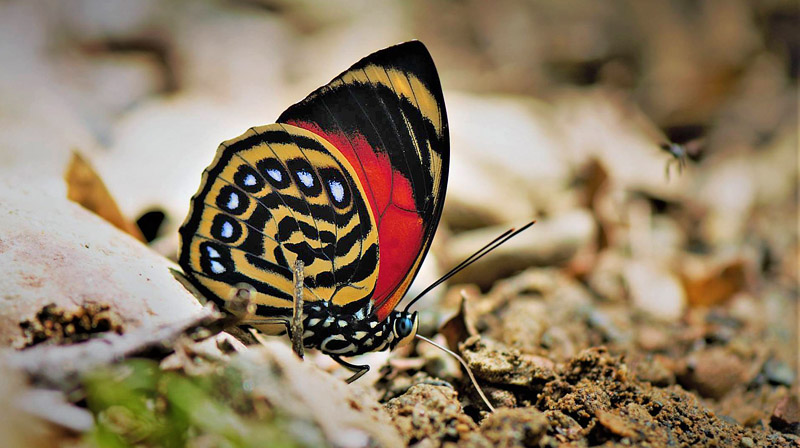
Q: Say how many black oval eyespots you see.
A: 7